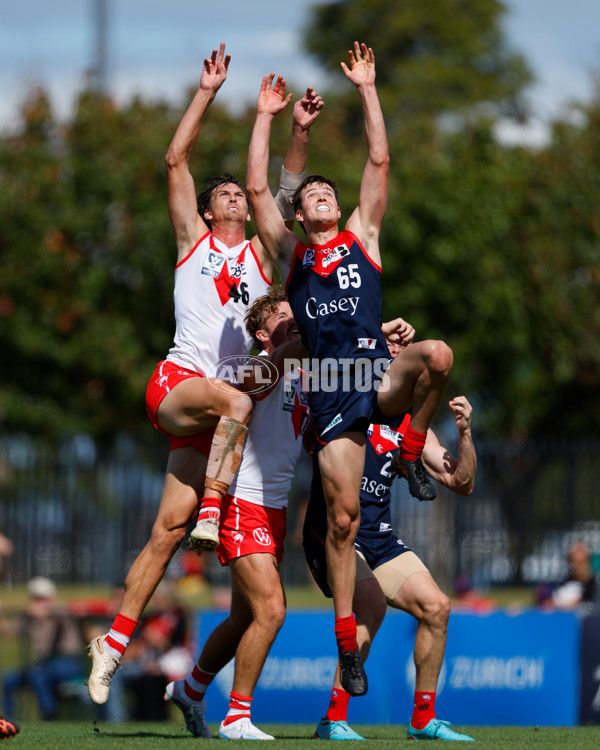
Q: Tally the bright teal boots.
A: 2